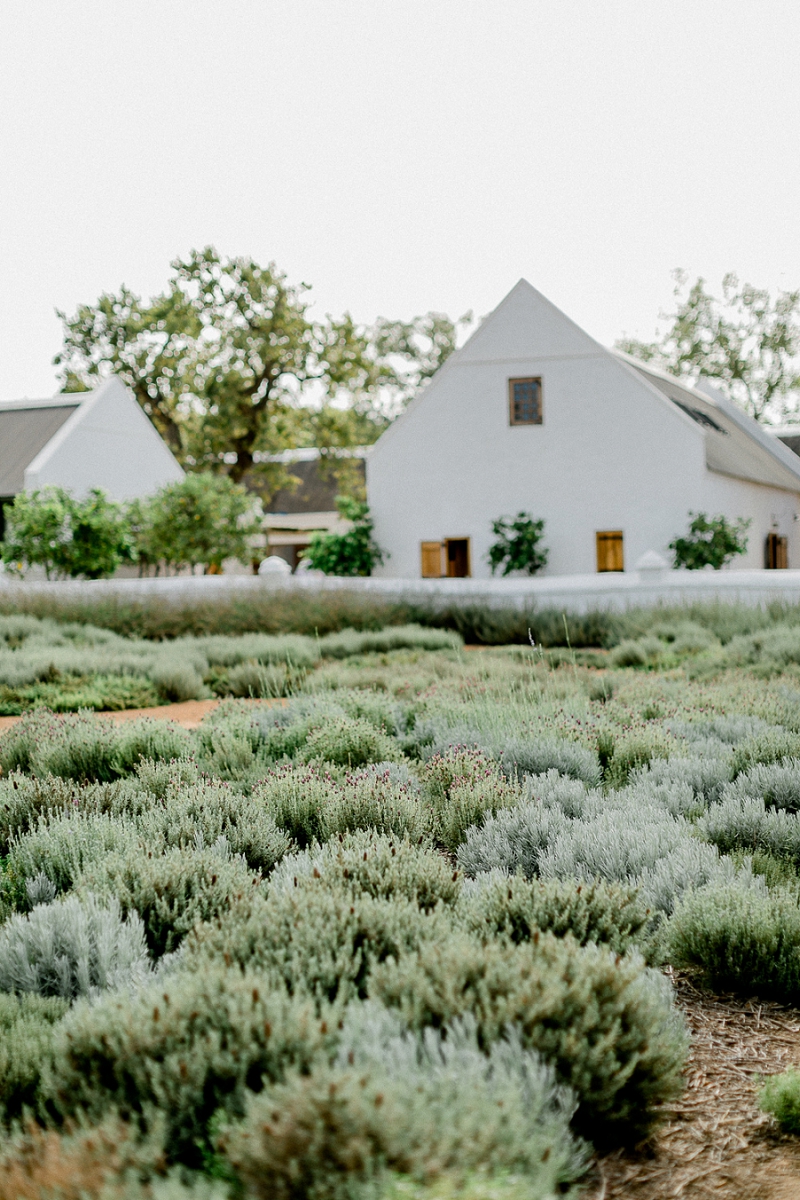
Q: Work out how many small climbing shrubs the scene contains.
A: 3